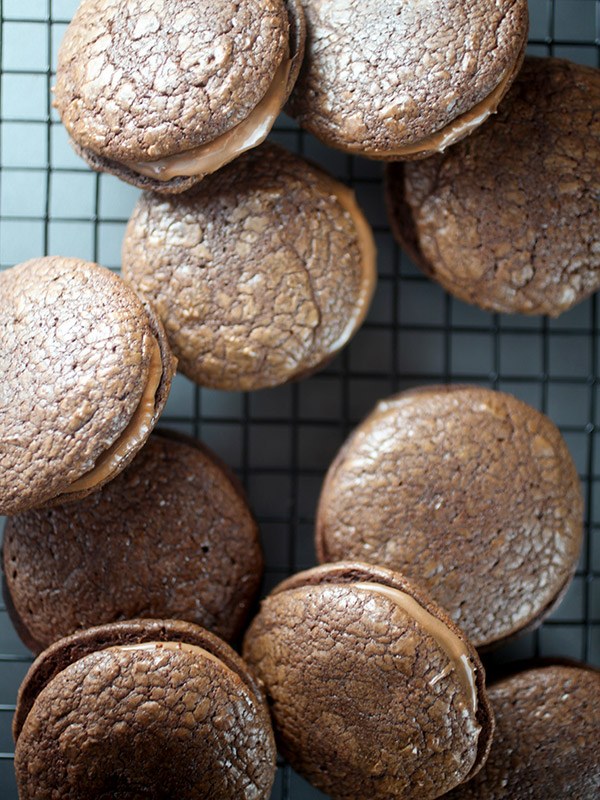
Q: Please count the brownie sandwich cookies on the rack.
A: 10